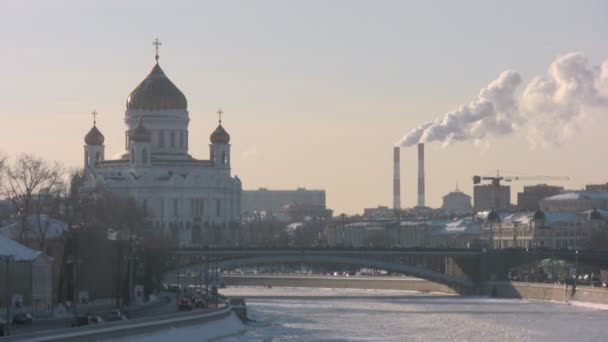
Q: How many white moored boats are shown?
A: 0